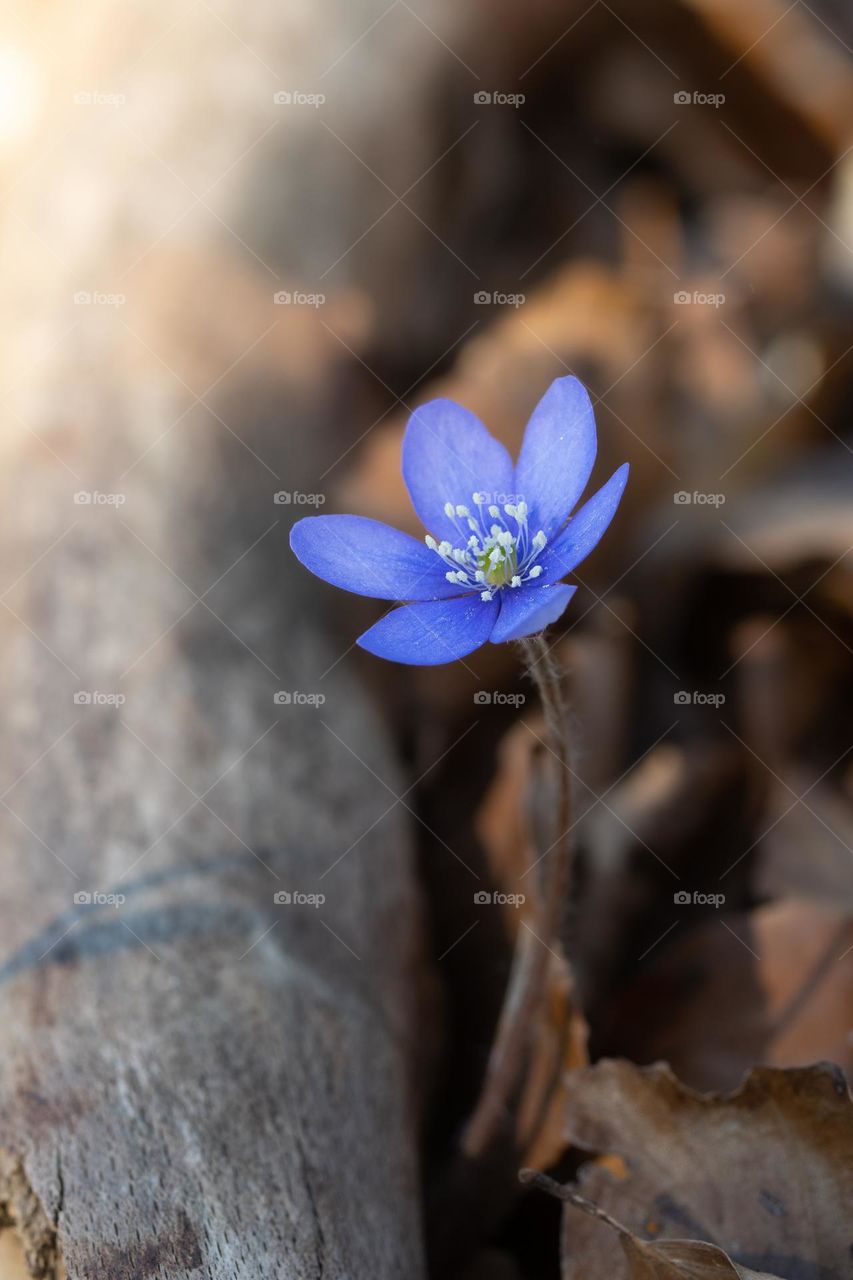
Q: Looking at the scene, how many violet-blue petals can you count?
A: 6